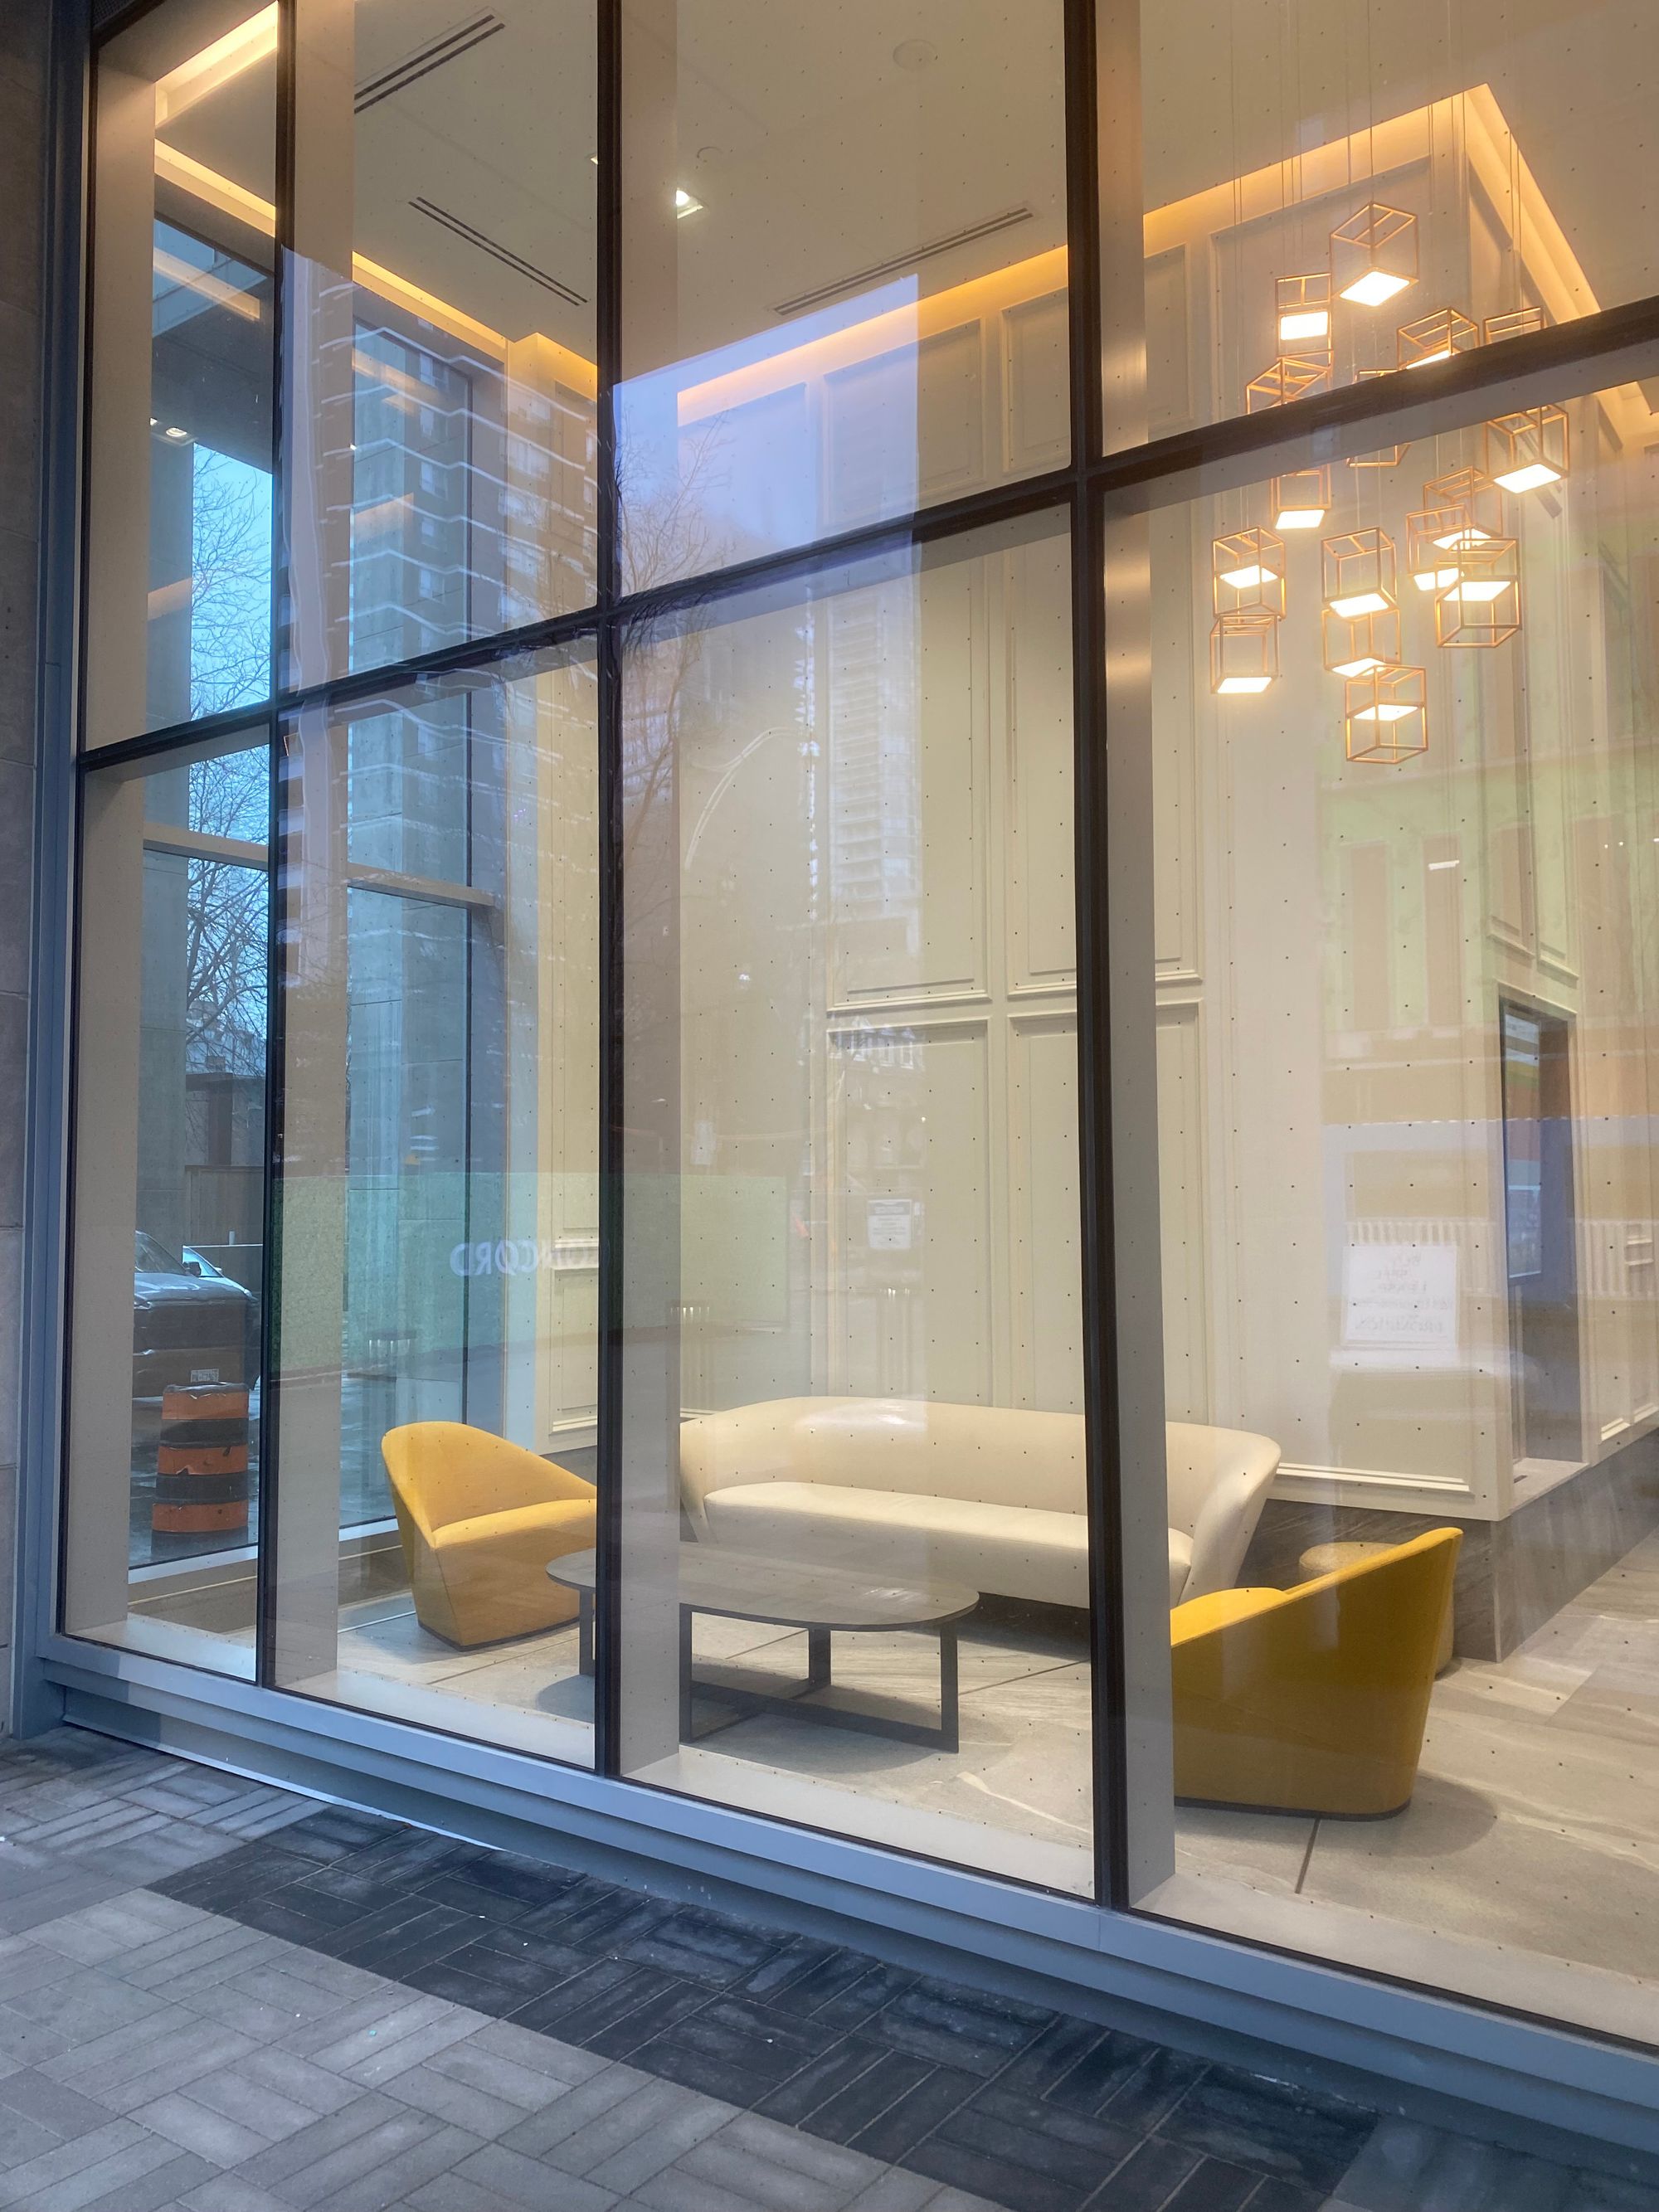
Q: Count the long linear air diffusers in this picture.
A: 3